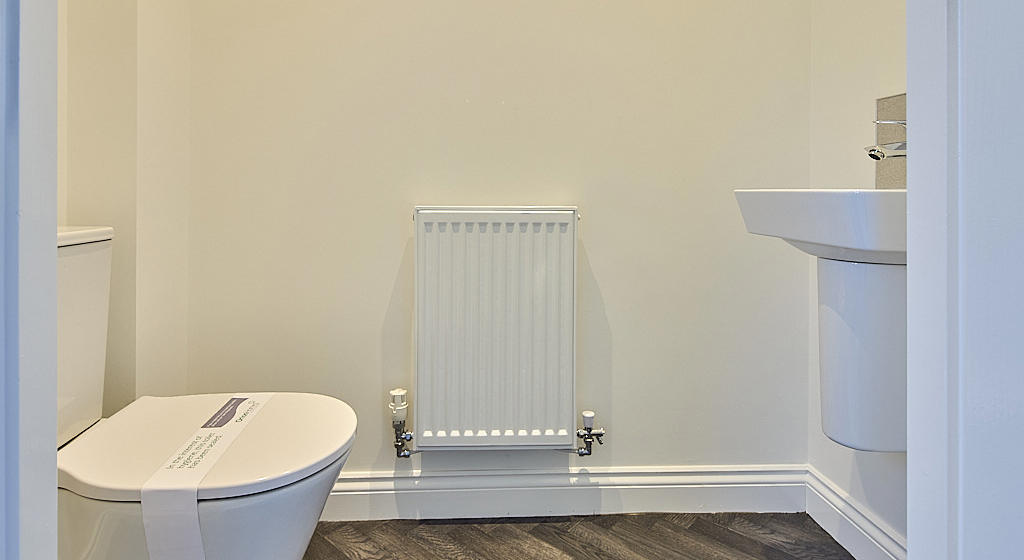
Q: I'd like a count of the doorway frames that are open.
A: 1